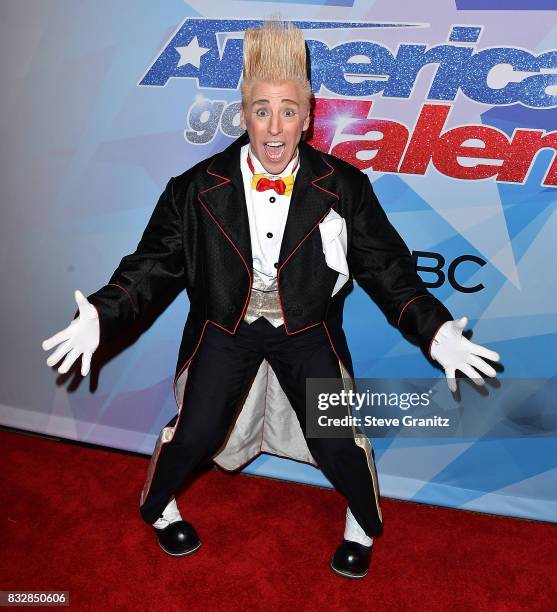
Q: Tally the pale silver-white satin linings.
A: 1